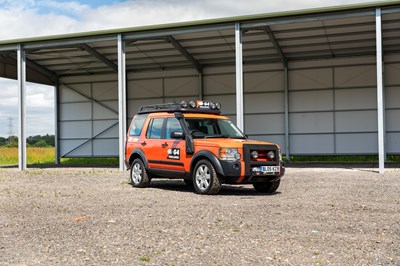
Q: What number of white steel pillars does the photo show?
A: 4